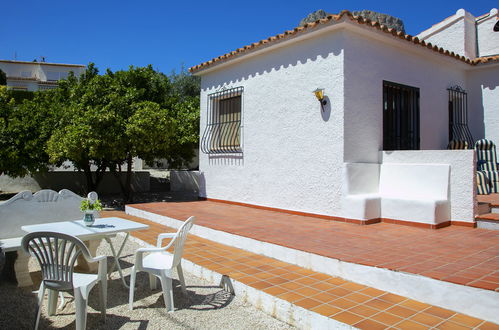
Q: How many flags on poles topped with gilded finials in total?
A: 0